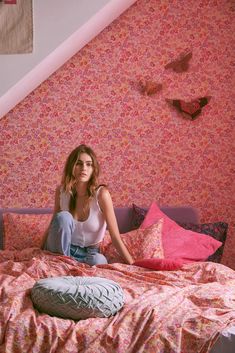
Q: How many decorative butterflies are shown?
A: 3